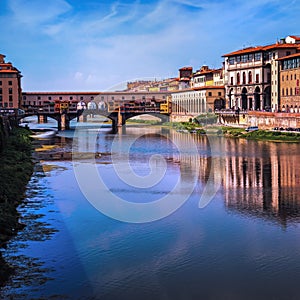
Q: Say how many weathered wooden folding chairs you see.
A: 0